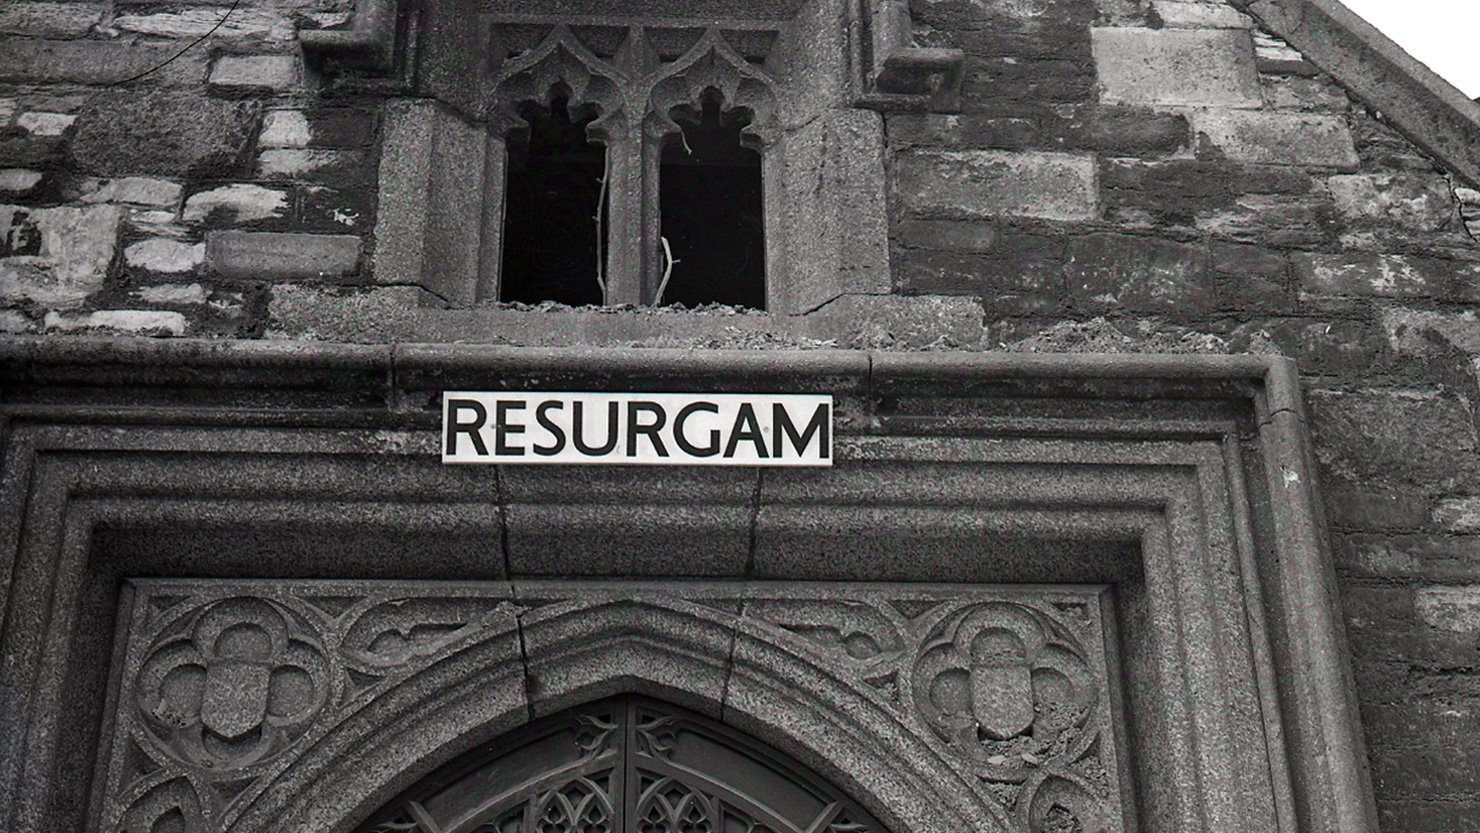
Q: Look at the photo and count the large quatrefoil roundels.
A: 2